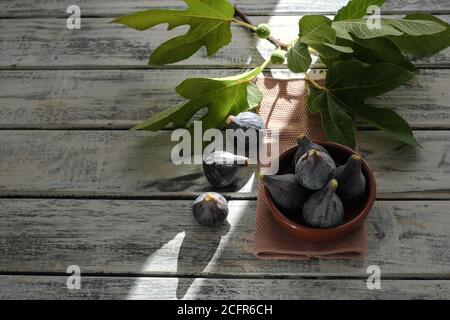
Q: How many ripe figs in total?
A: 8